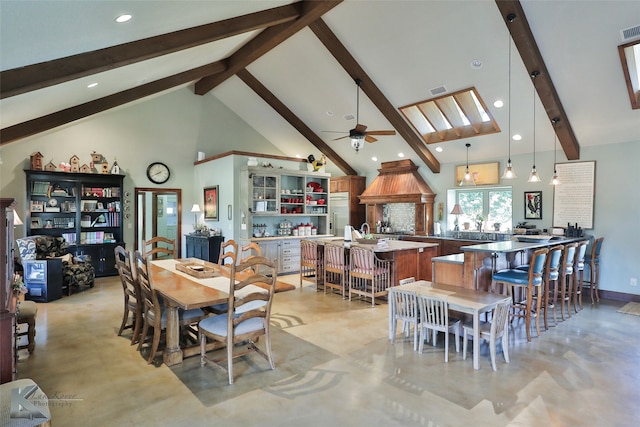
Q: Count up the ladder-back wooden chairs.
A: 6